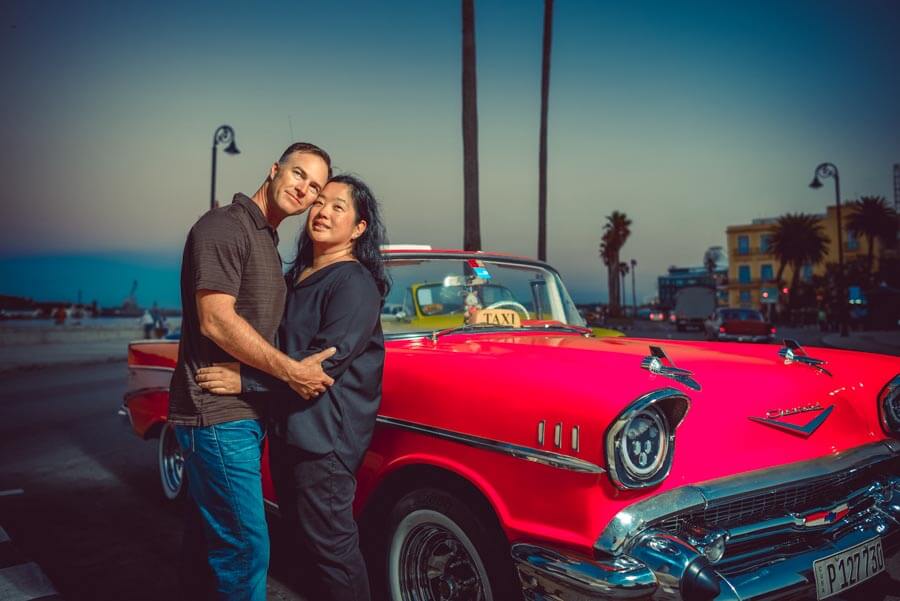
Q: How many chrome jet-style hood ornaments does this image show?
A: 2